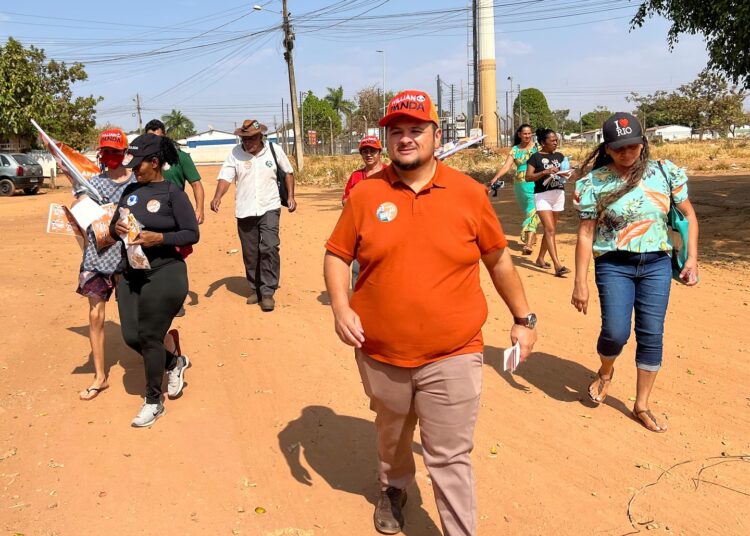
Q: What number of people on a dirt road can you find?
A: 9